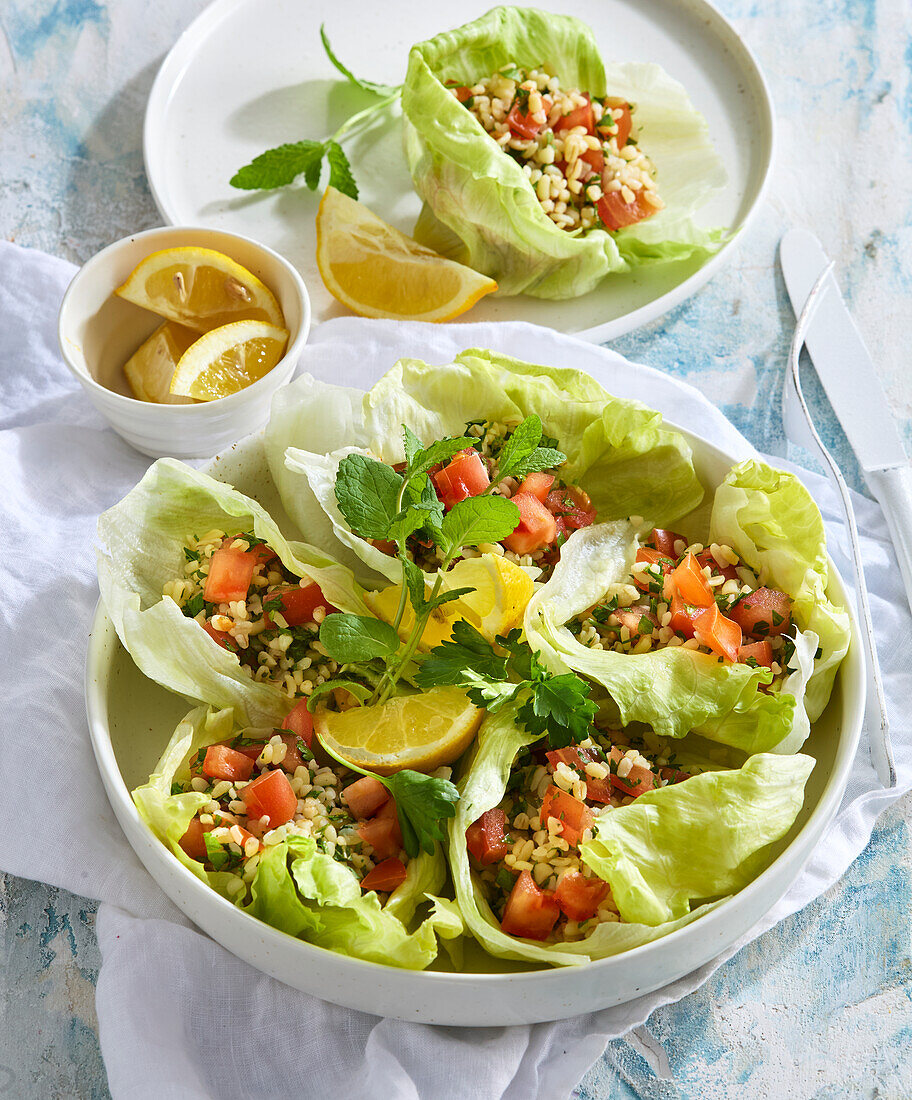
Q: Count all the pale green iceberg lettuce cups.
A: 6